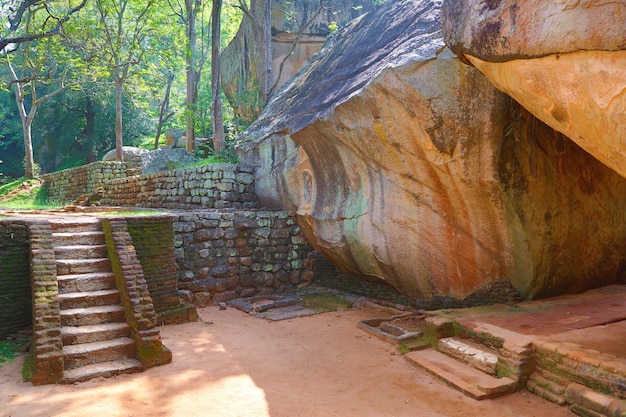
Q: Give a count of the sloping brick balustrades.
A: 2